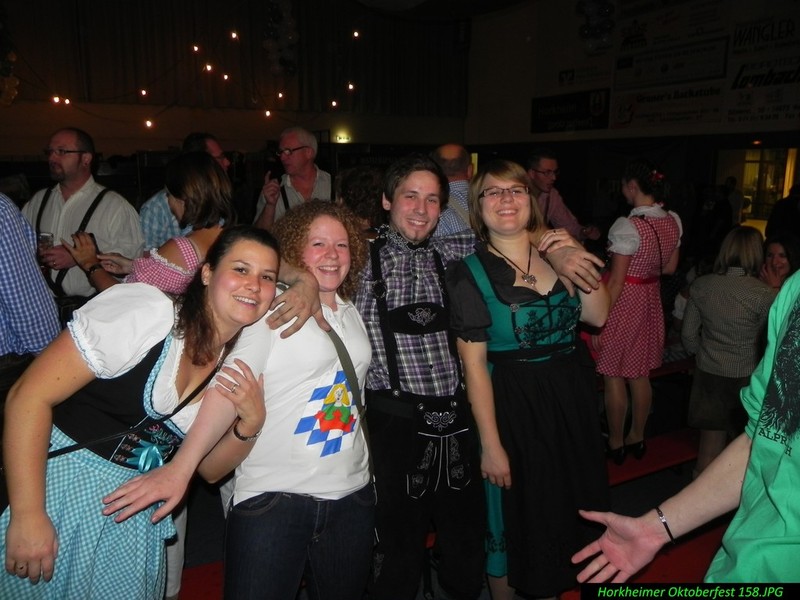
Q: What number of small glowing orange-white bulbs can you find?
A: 13